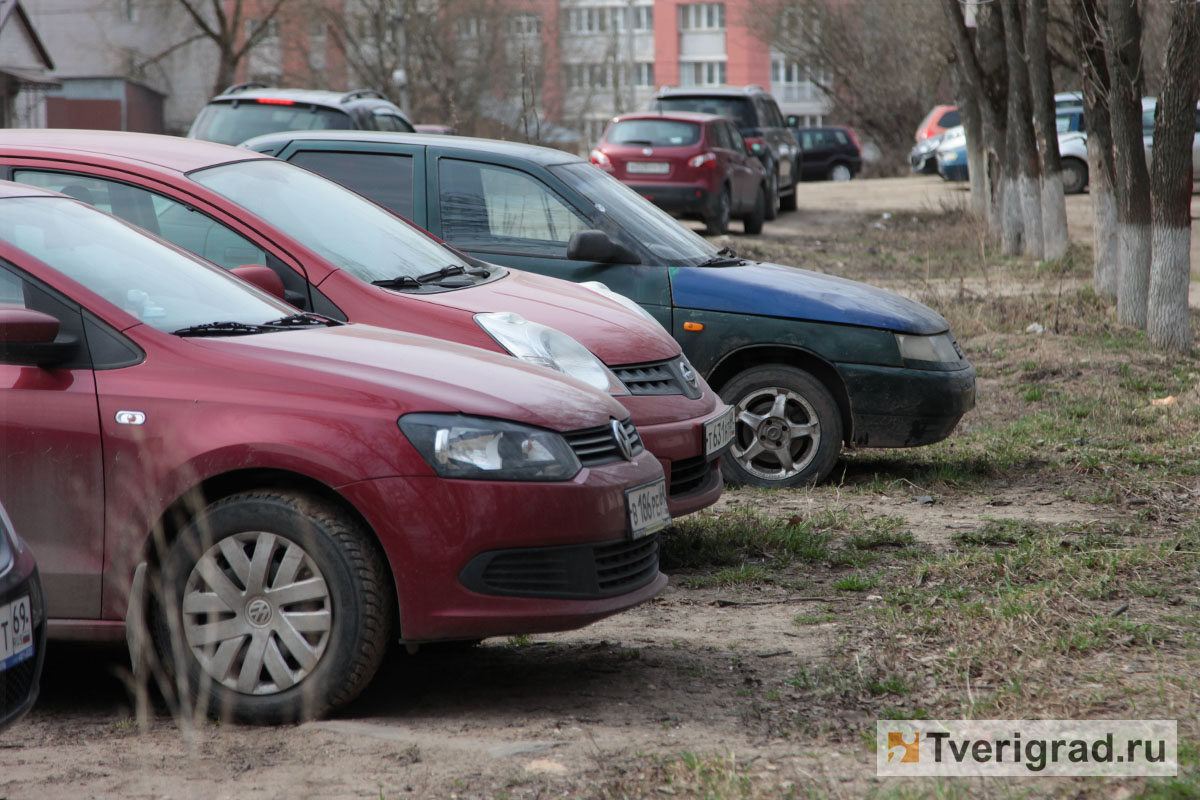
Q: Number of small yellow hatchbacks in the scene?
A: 0